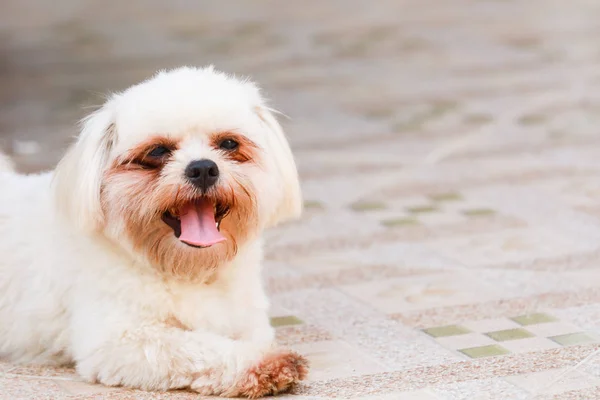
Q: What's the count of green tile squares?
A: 12